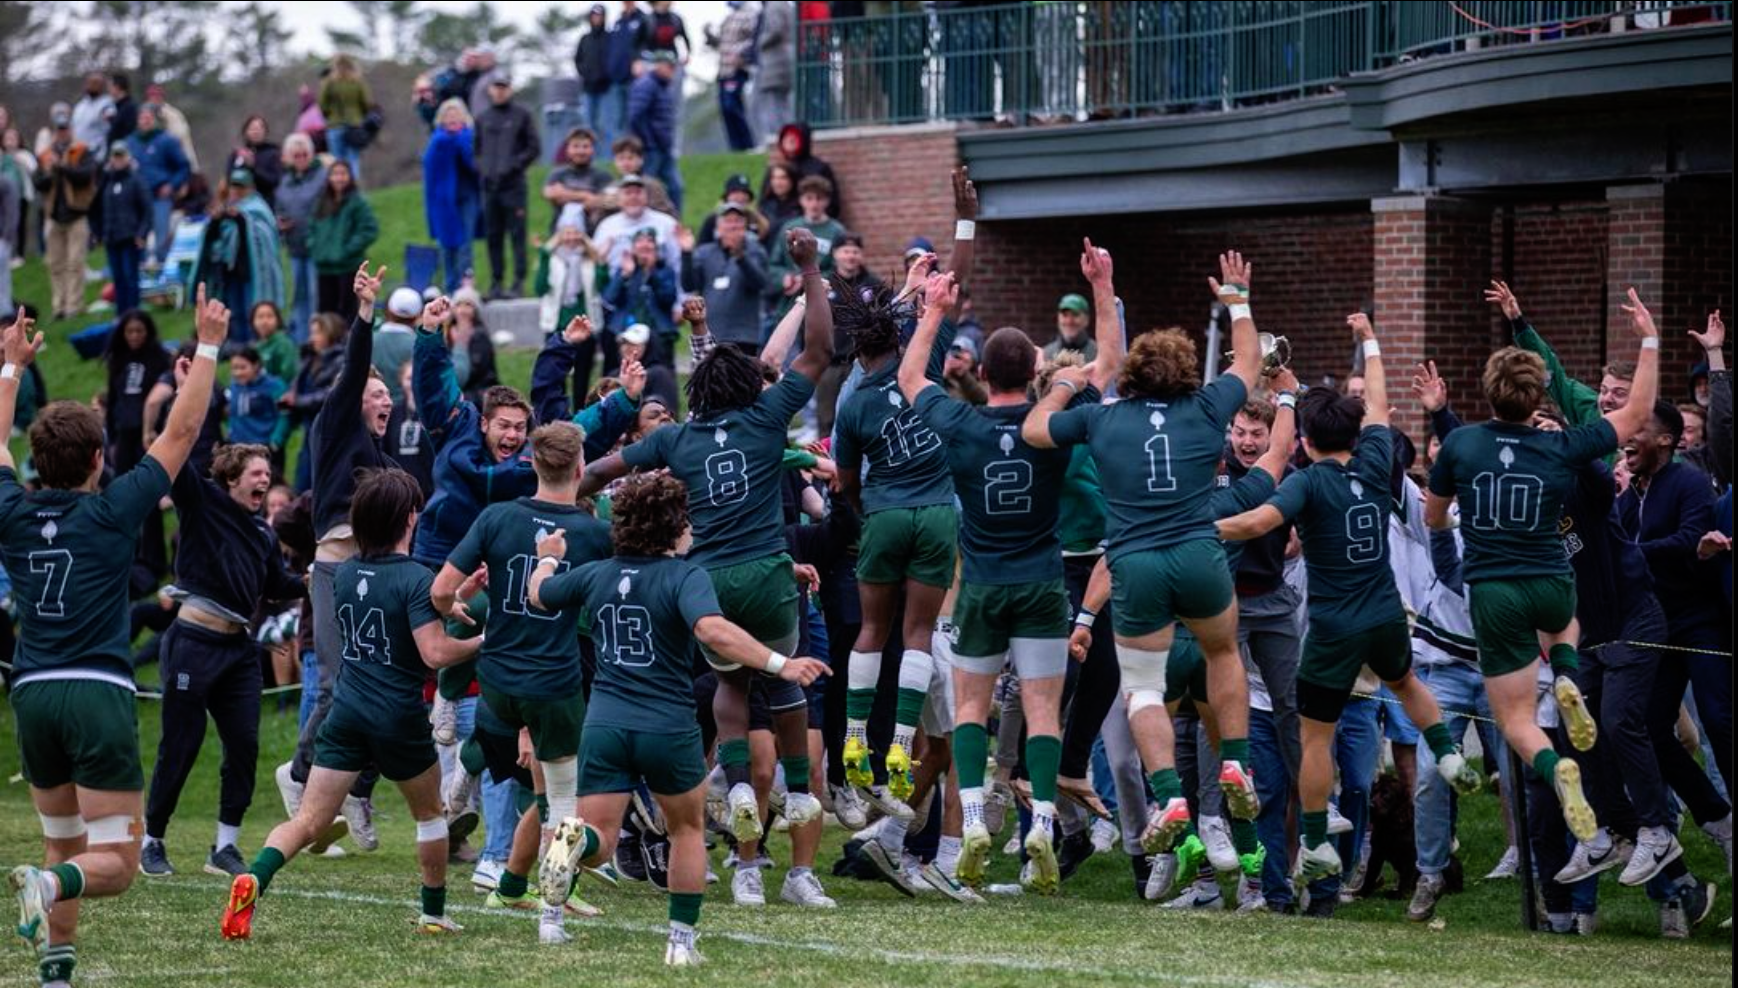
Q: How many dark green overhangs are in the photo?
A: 2